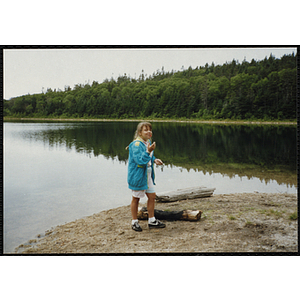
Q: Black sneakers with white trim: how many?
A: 2